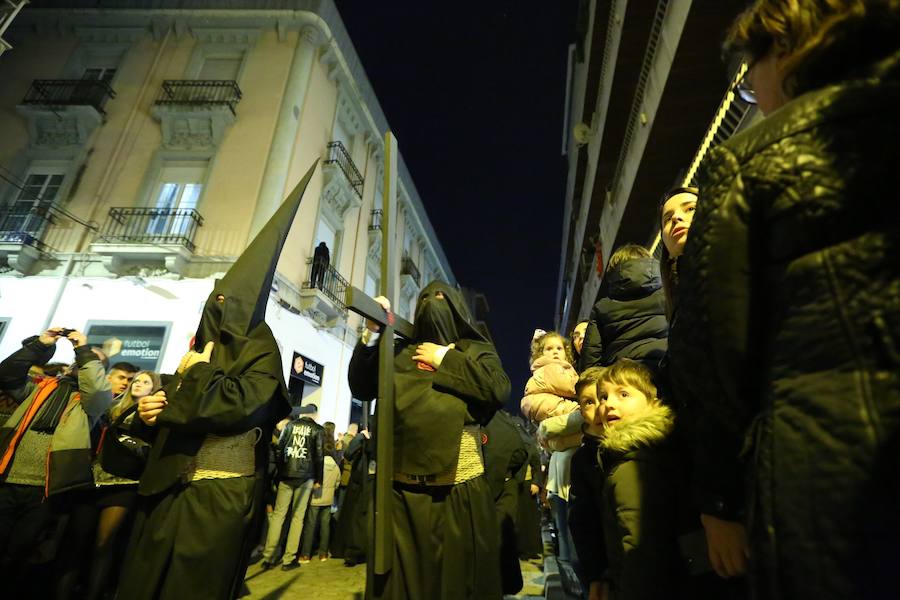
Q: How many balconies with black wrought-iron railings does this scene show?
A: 8